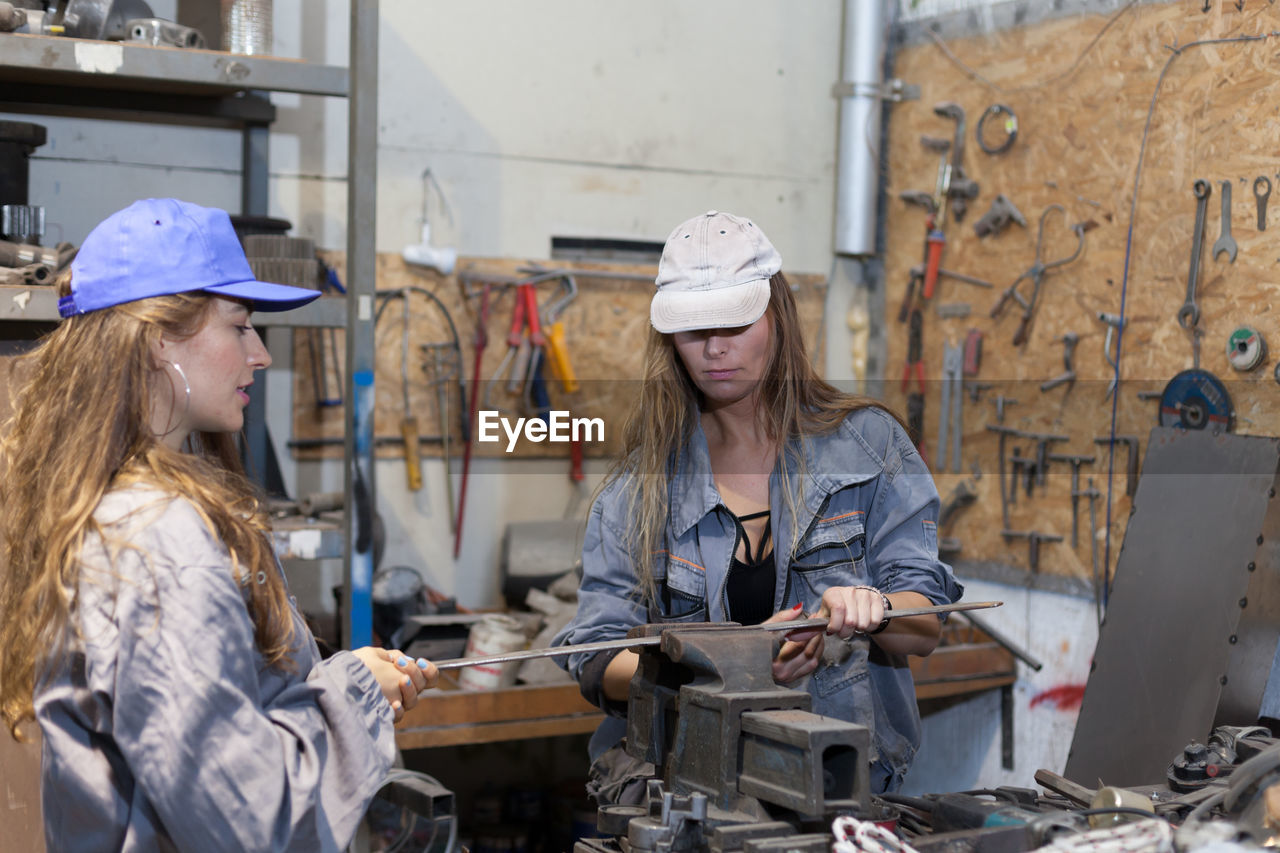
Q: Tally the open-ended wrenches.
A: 2